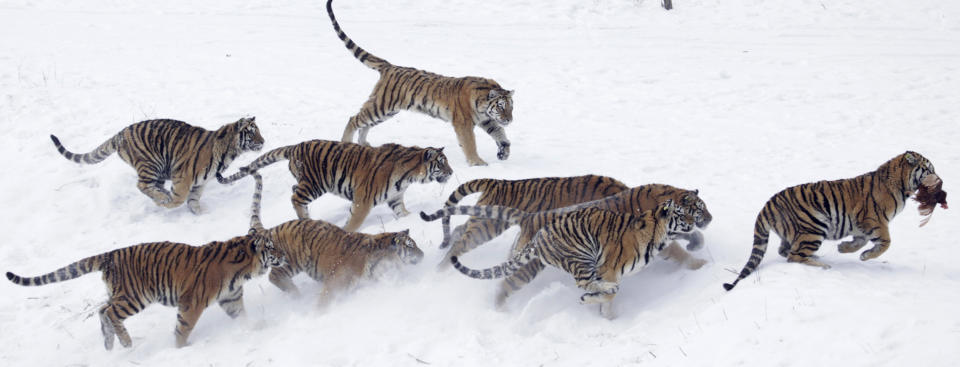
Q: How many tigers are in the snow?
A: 9